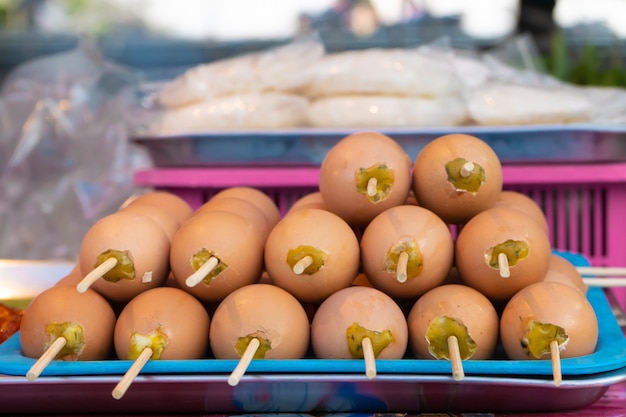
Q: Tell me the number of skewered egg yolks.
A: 13